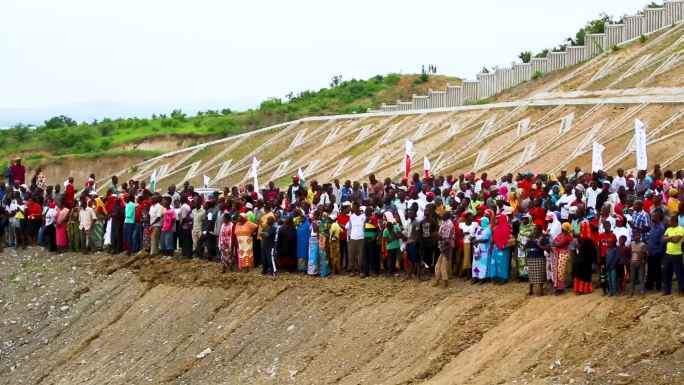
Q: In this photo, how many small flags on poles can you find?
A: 8